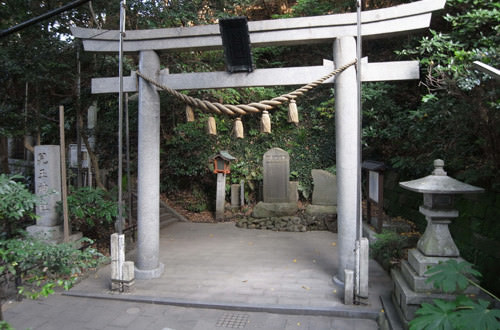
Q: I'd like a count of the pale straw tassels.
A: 5